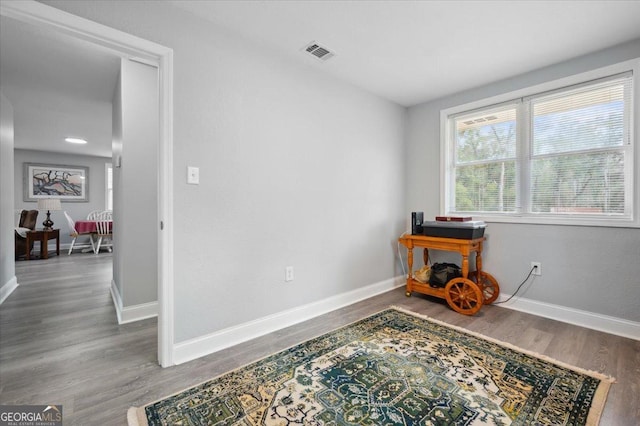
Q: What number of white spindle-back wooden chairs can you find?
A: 3